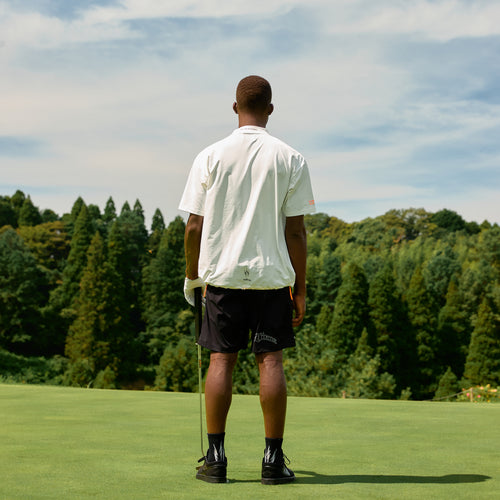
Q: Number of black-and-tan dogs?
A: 0